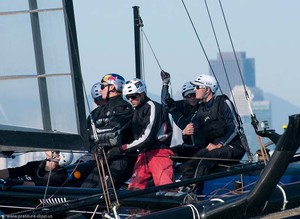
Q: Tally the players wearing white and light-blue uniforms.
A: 0